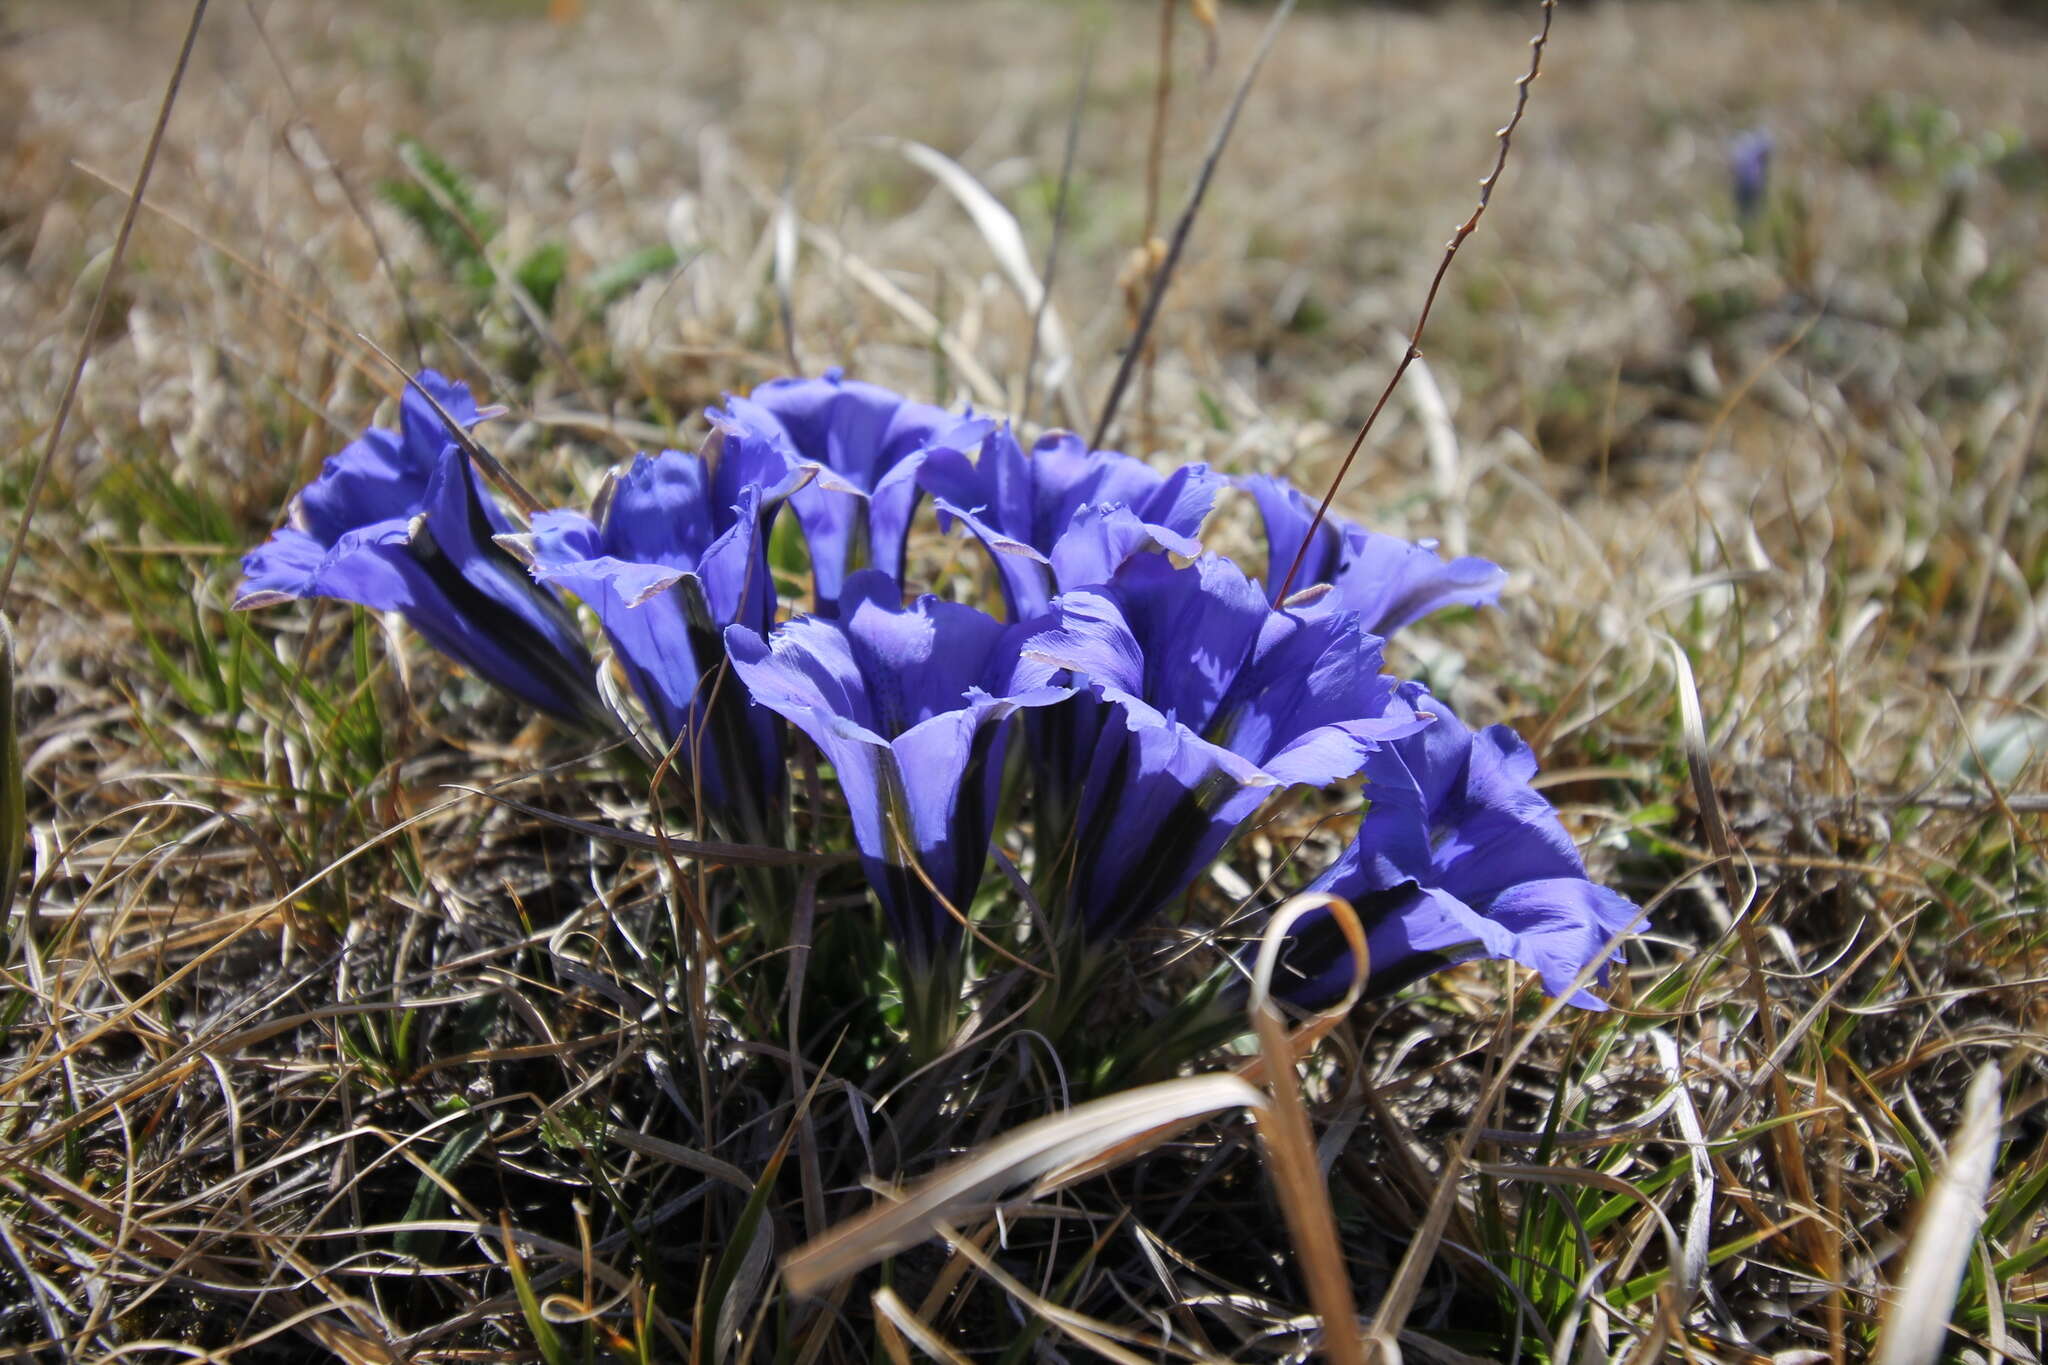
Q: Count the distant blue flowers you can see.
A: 1